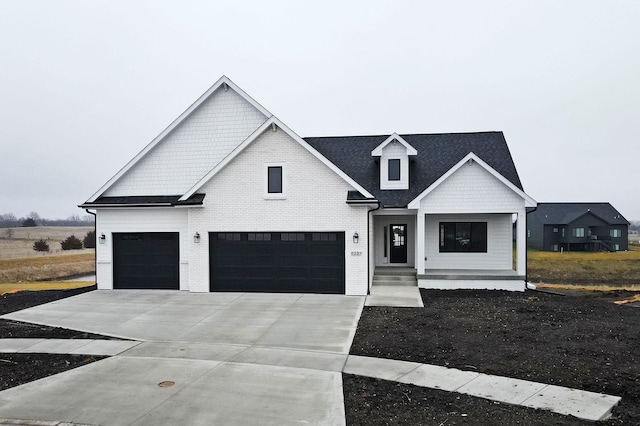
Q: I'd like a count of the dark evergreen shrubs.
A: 3